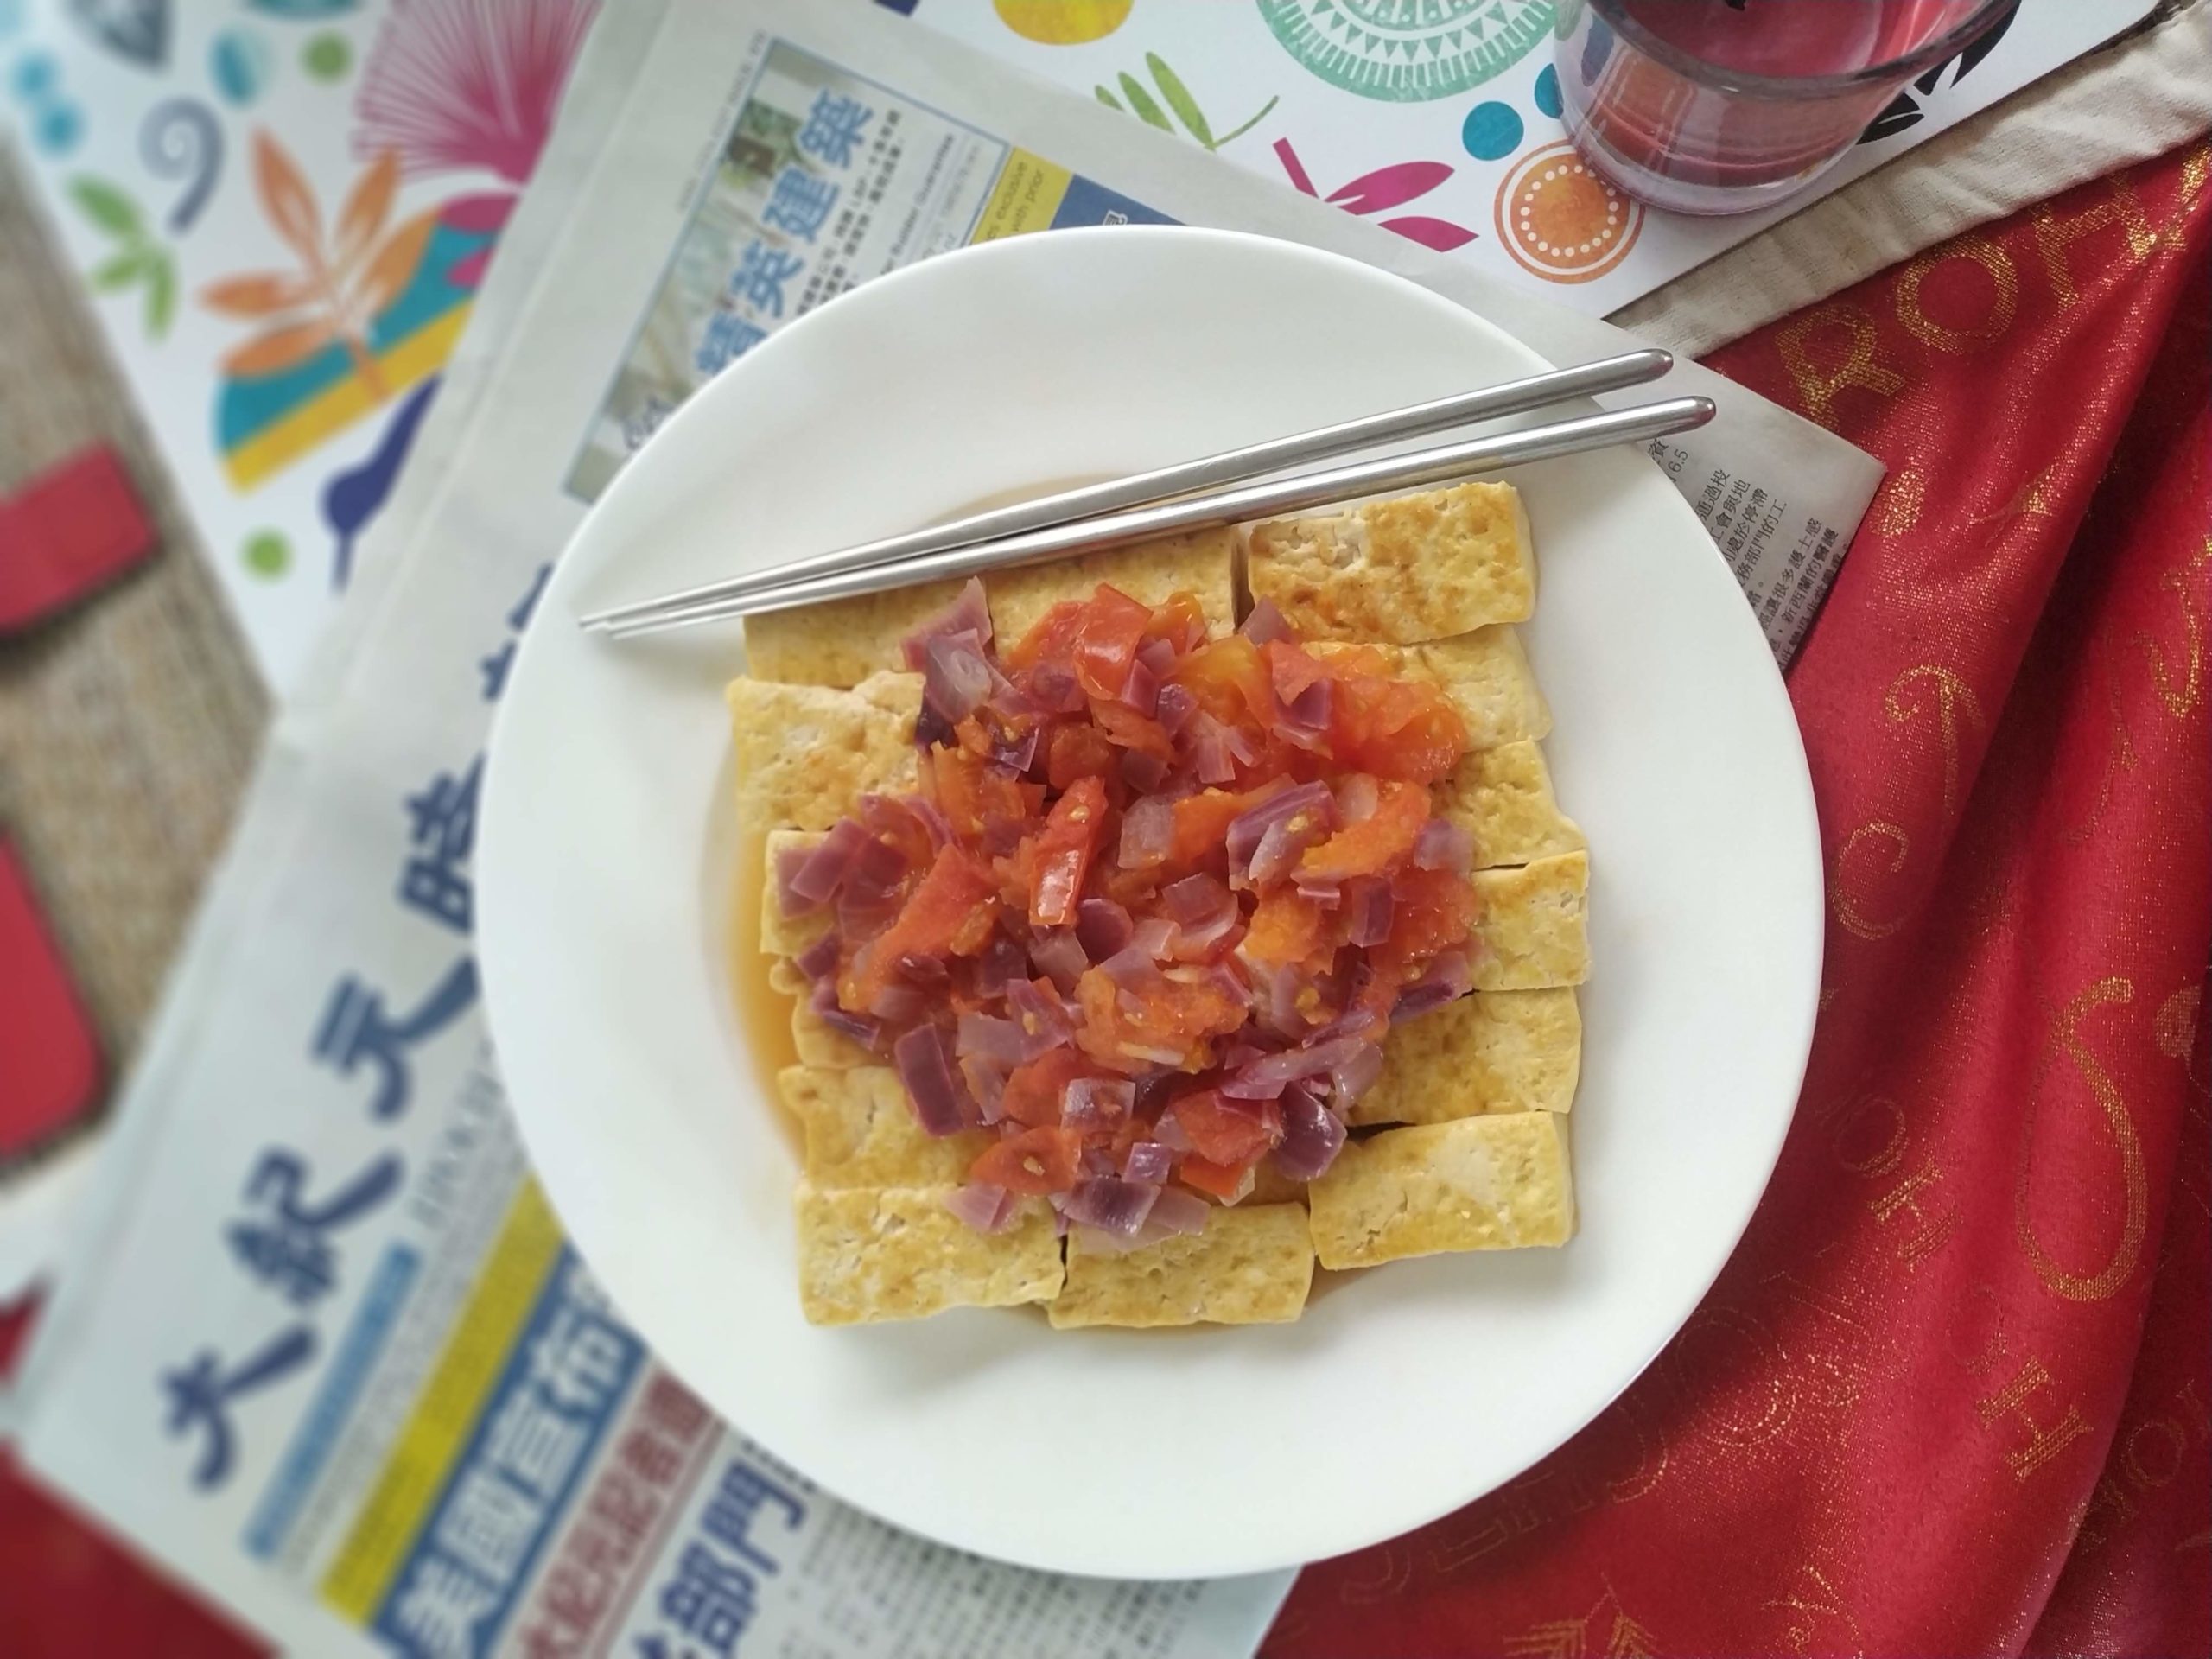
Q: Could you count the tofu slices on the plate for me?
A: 14